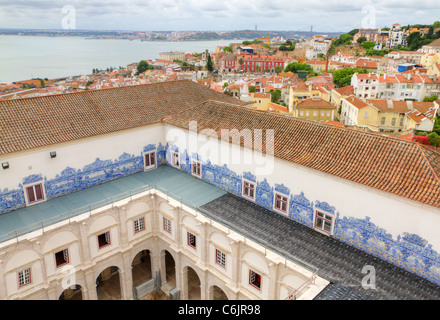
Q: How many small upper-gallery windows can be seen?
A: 8